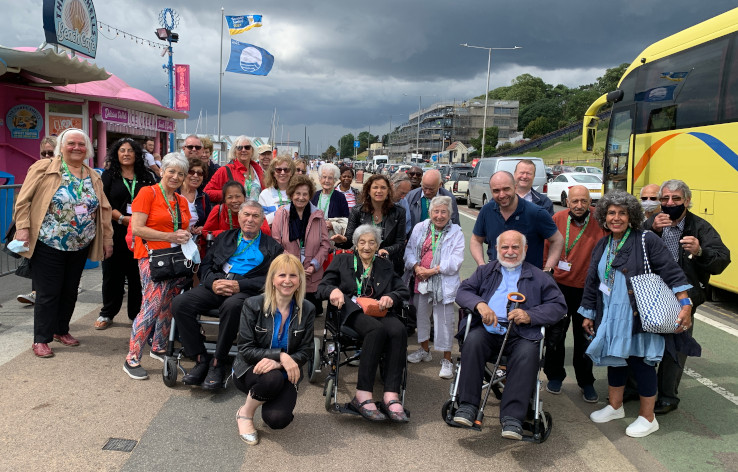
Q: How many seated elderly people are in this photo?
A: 3